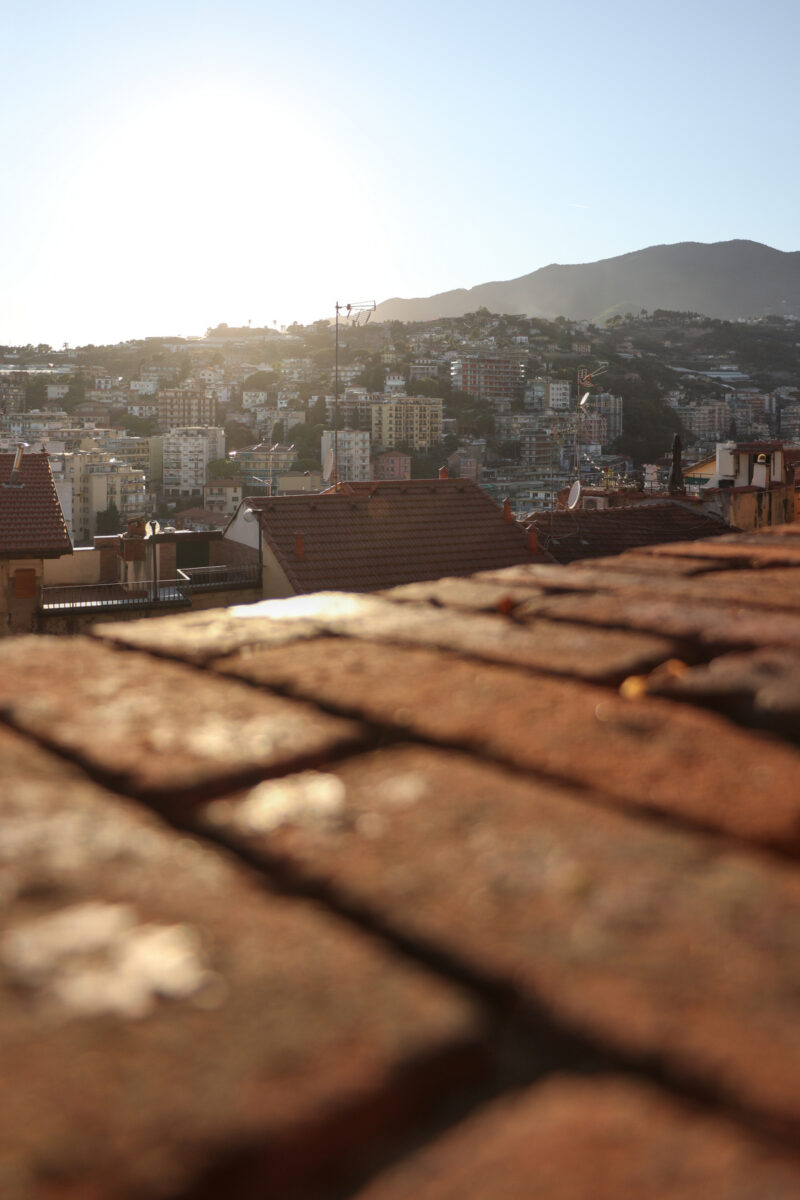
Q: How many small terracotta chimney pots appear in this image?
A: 4